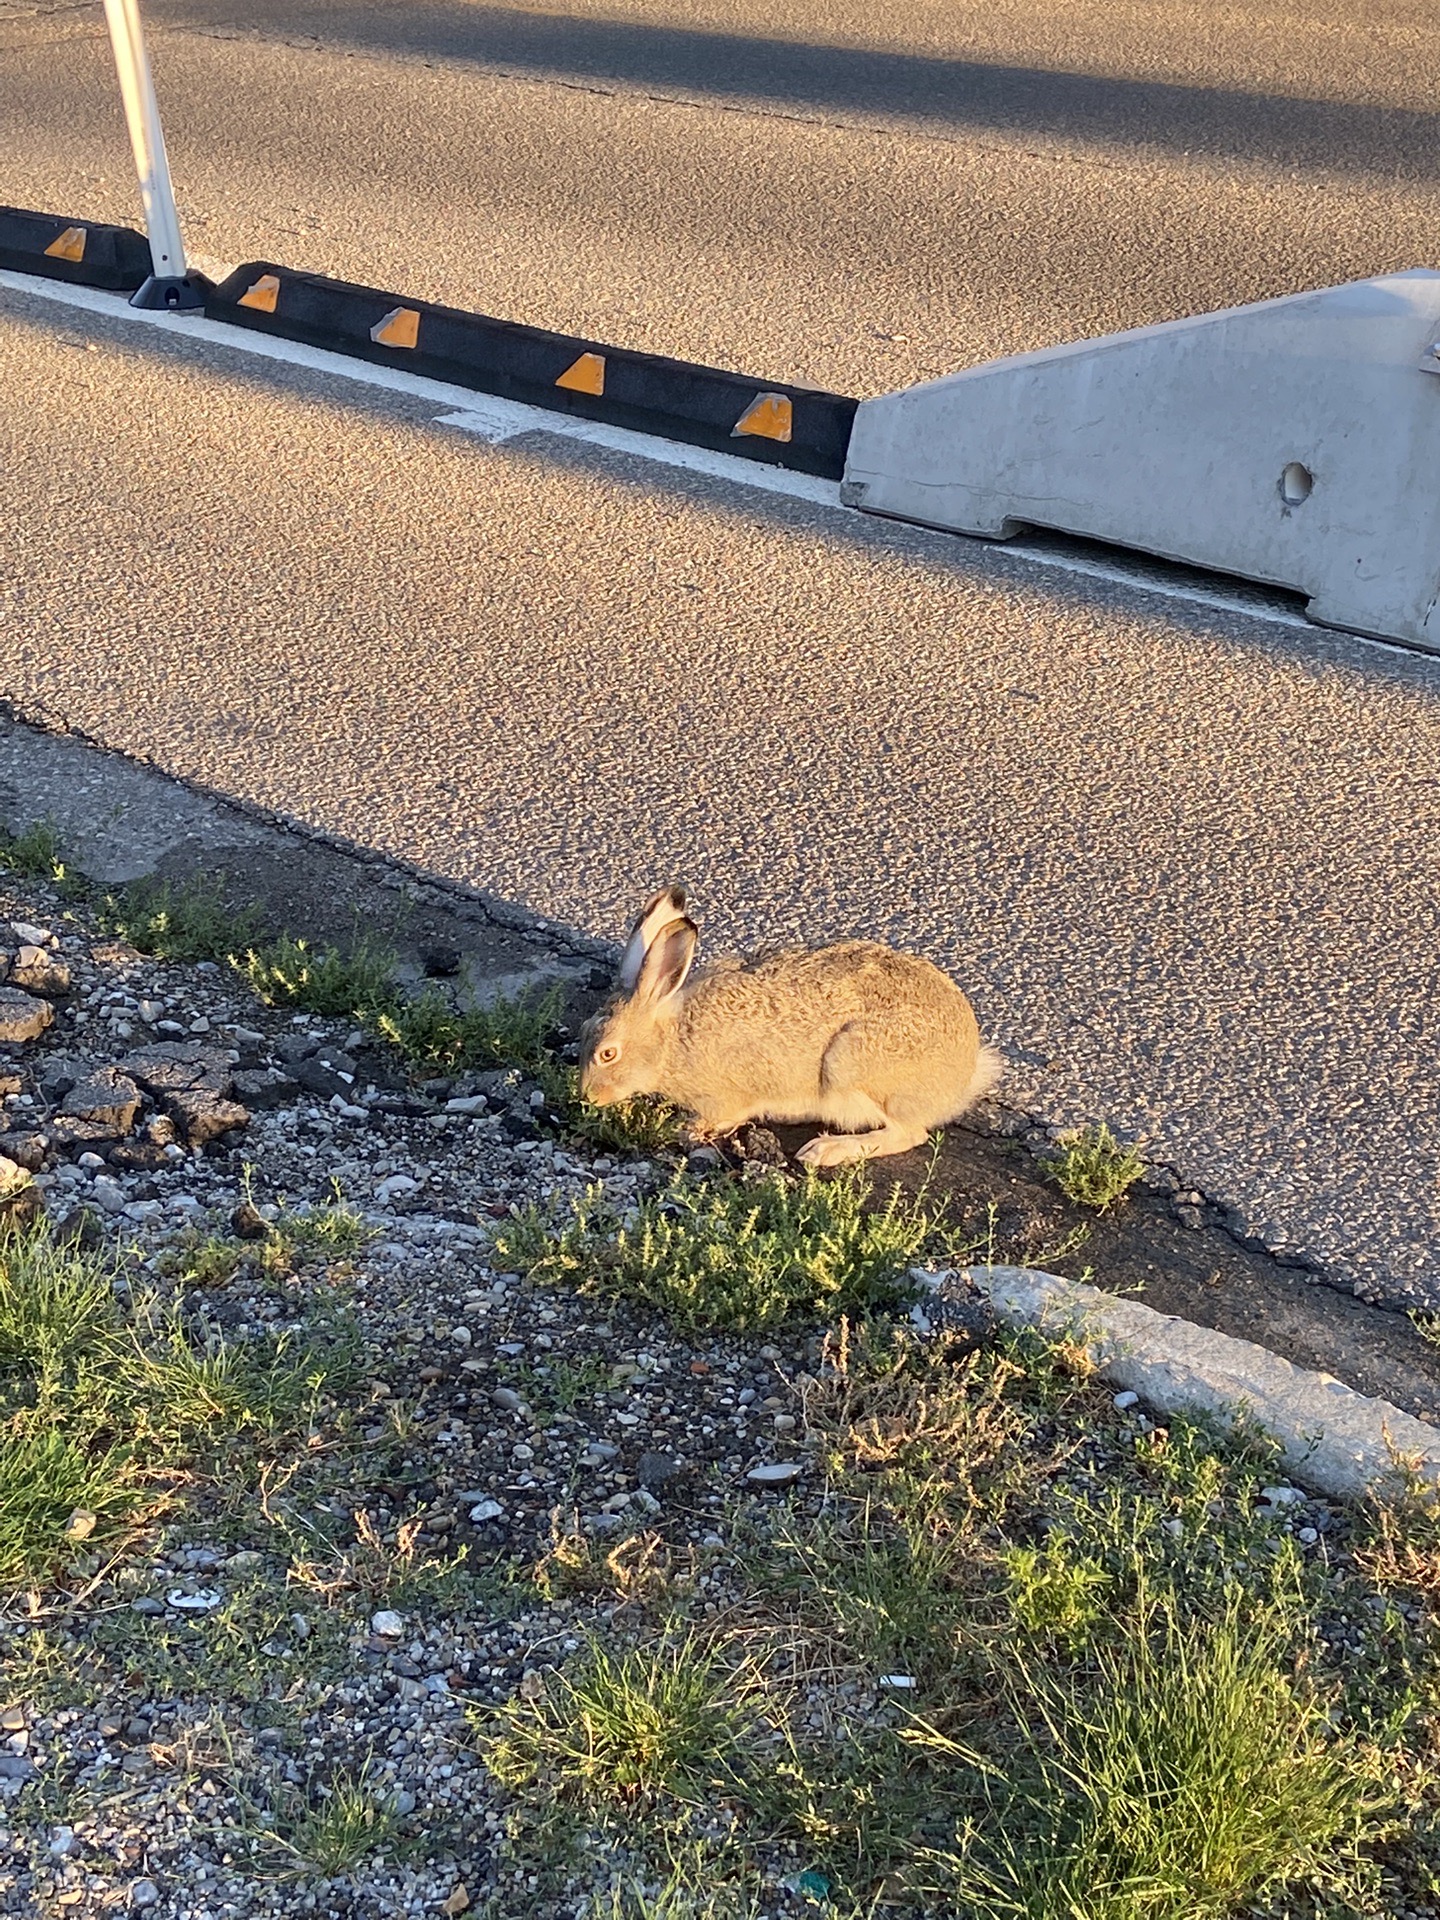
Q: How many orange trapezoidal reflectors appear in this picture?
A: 5